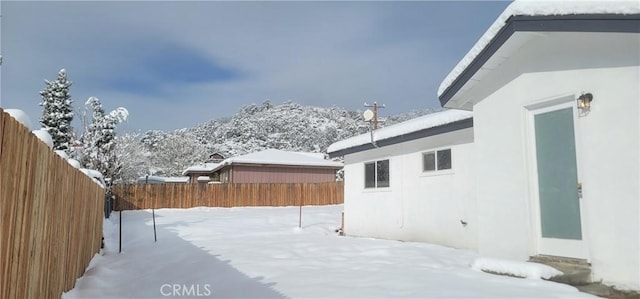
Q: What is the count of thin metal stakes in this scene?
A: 3